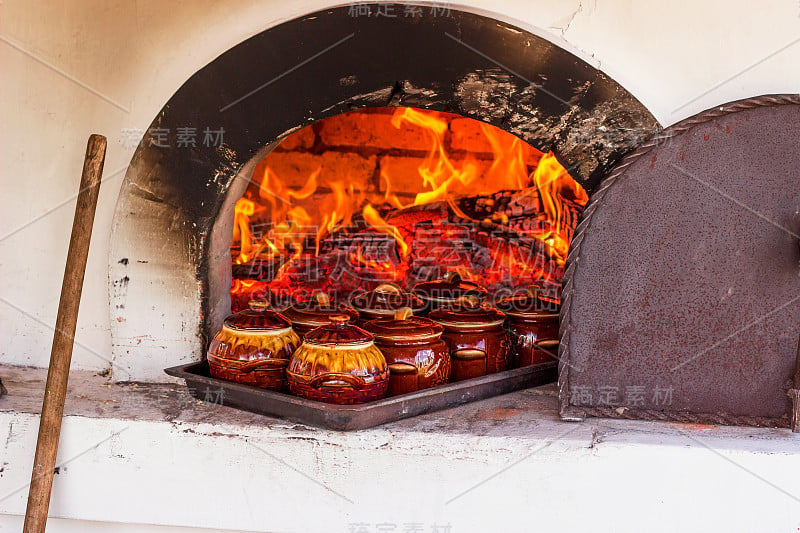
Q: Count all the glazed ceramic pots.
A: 8